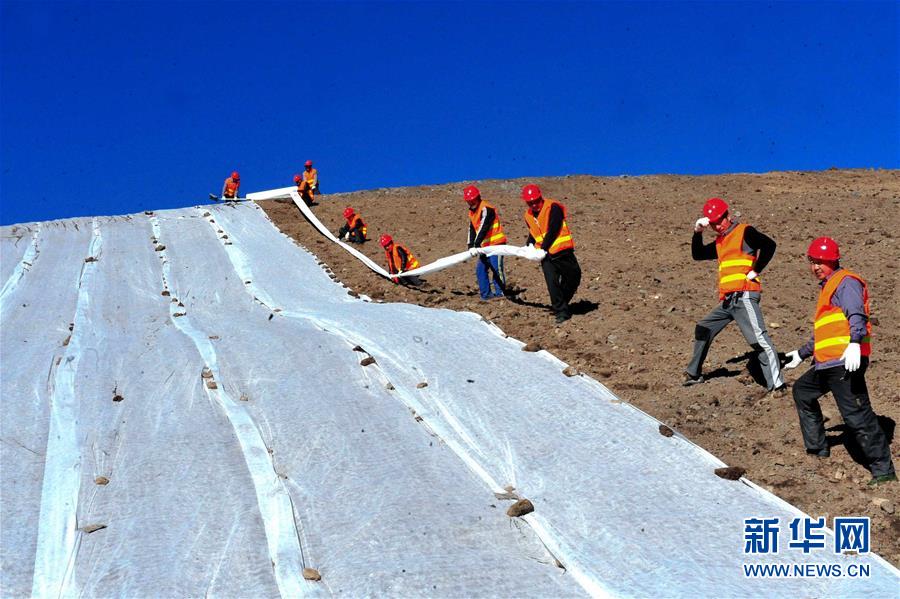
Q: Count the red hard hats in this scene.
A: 9